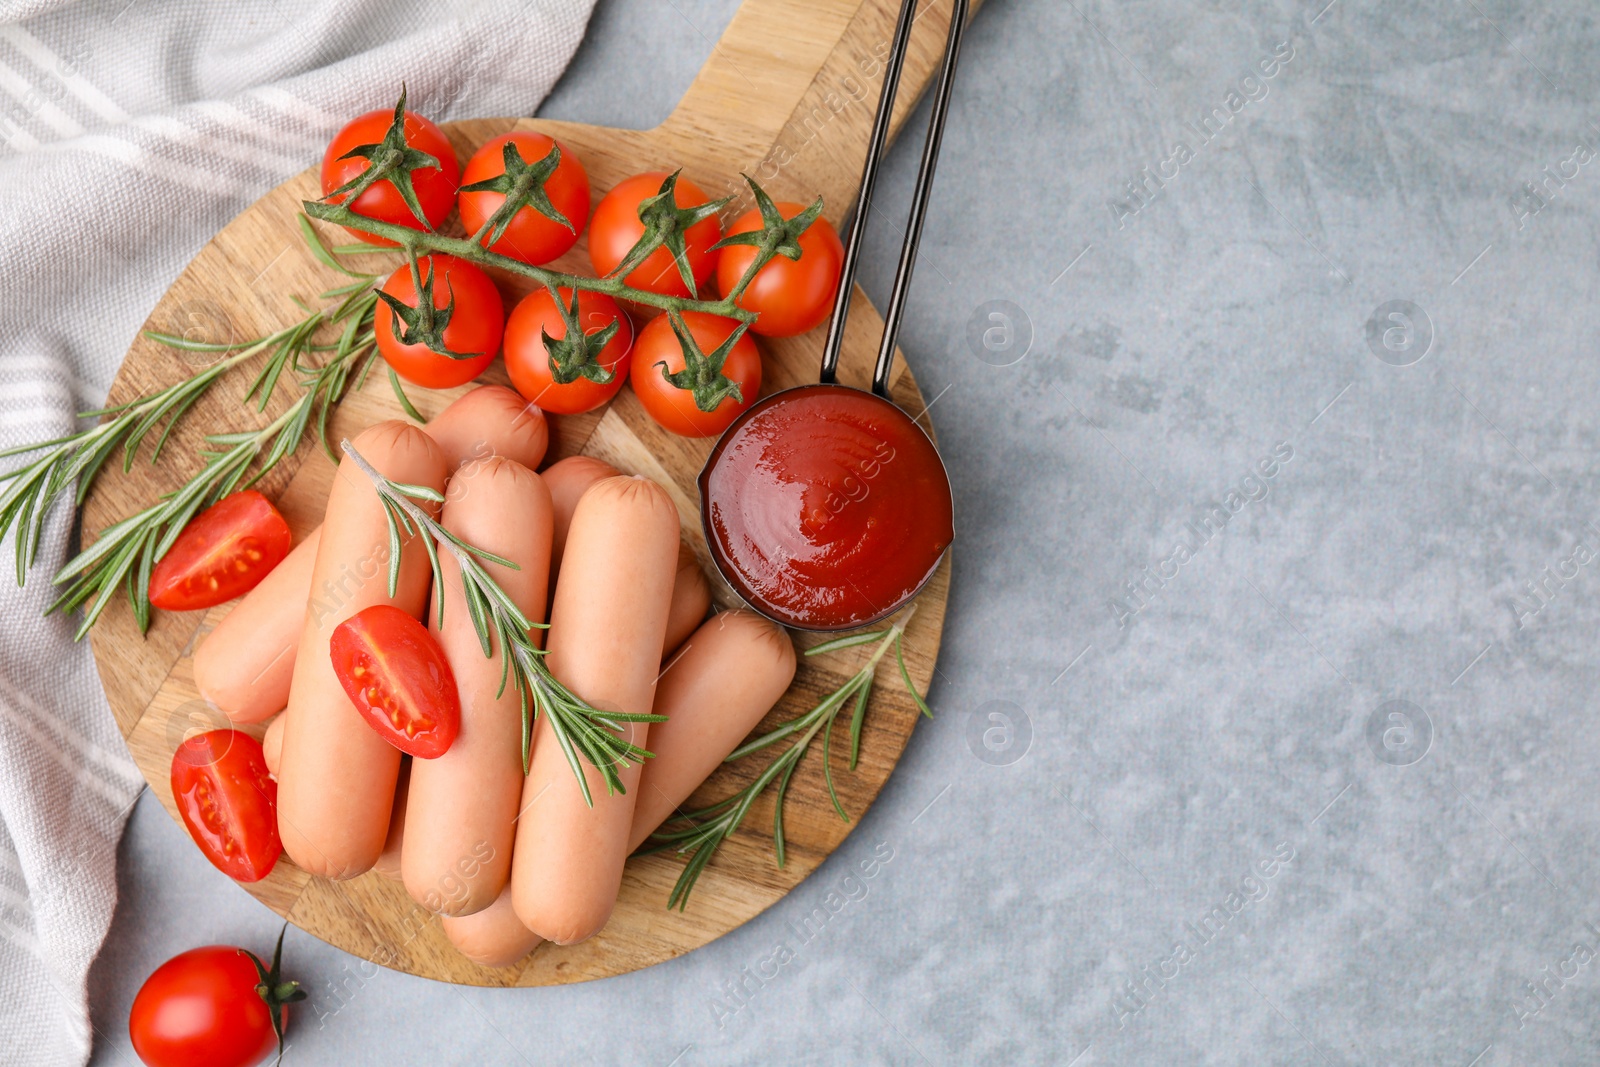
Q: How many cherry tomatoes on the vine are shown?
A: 7